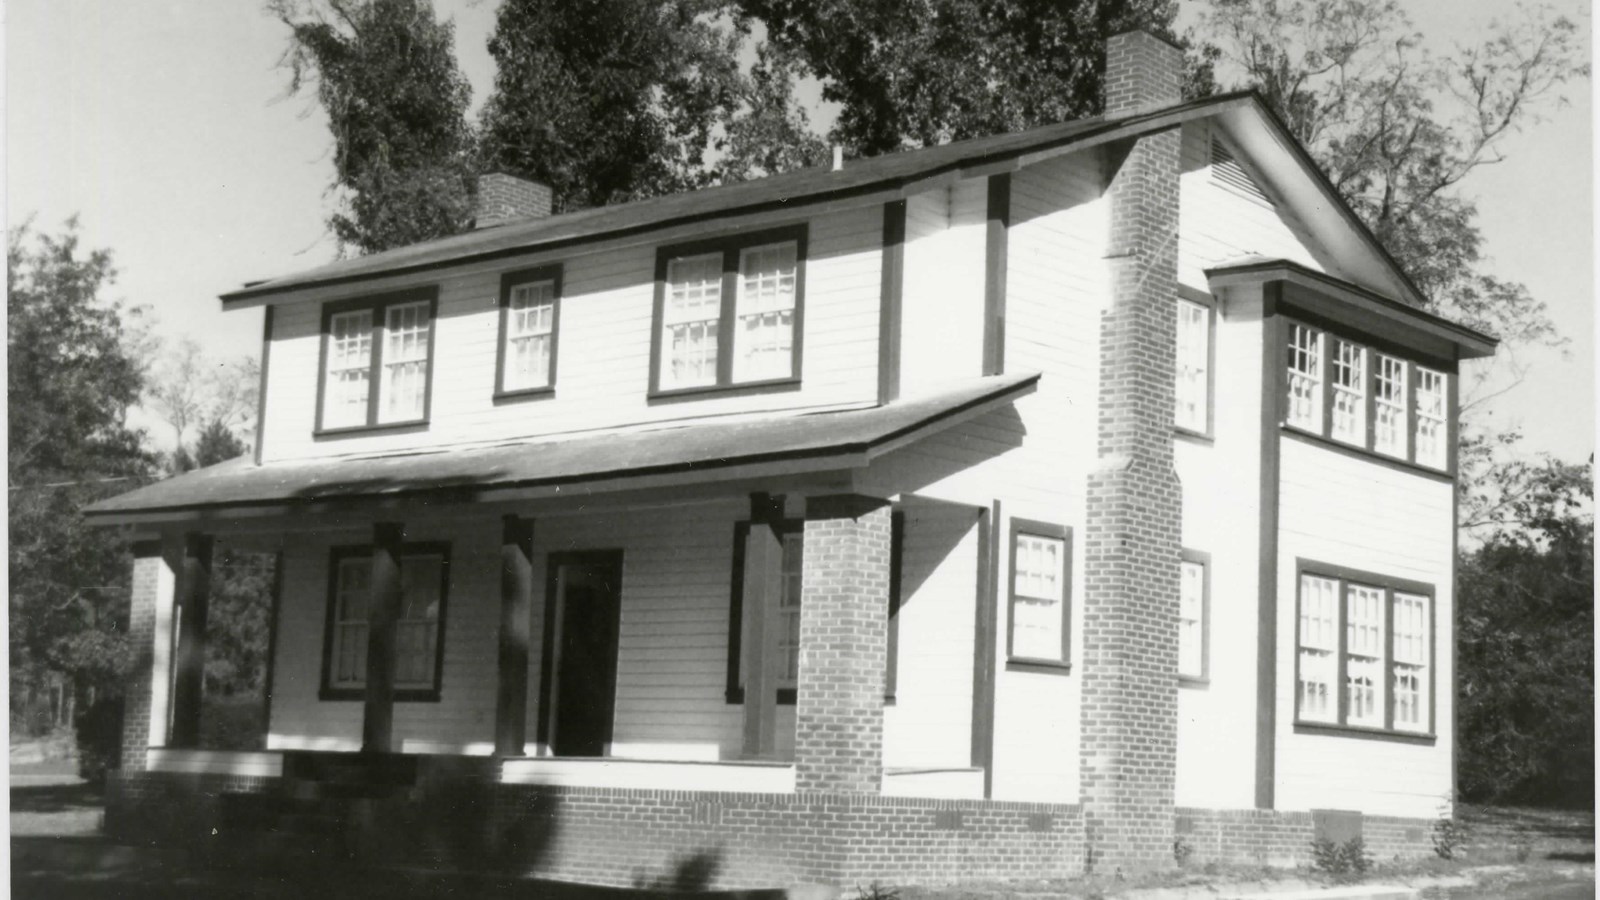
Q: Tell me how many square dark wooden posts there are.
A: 4